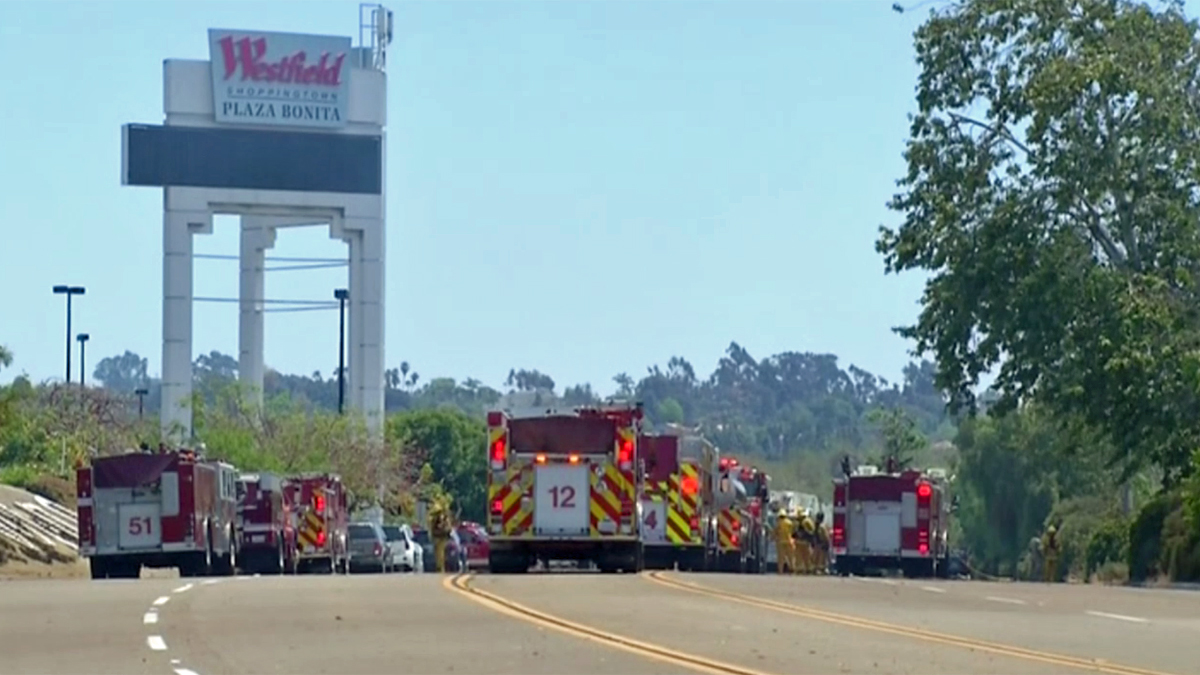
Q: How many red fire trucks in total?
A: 7